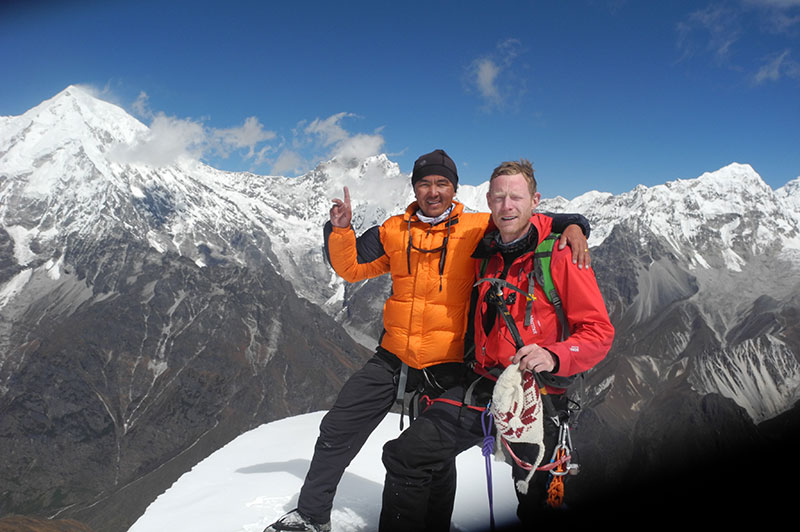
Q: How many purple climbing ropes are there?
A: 1